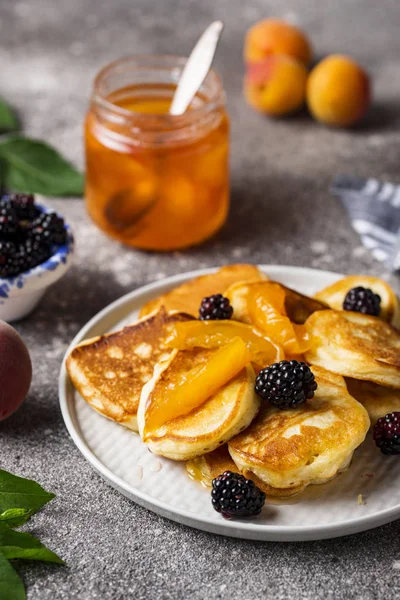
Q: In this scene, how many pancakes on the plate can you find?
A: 9